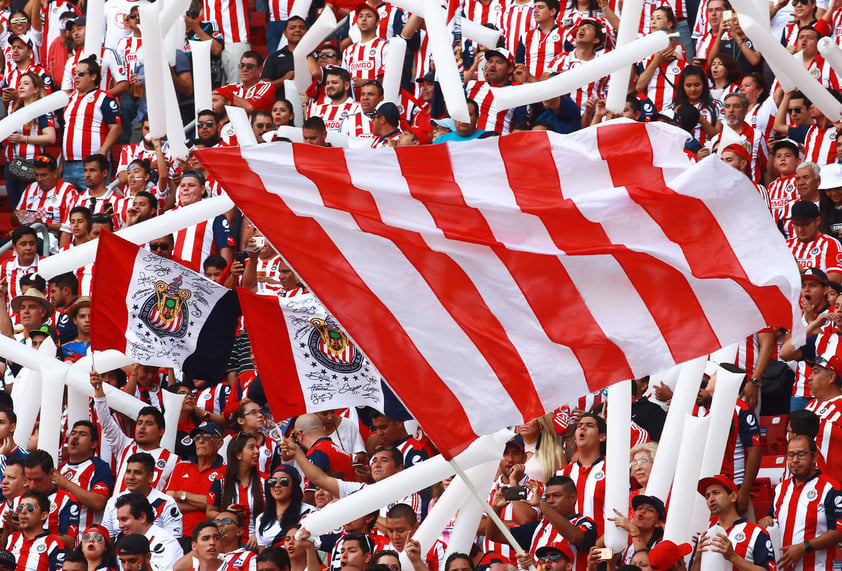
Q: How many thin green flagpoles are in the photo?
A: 0